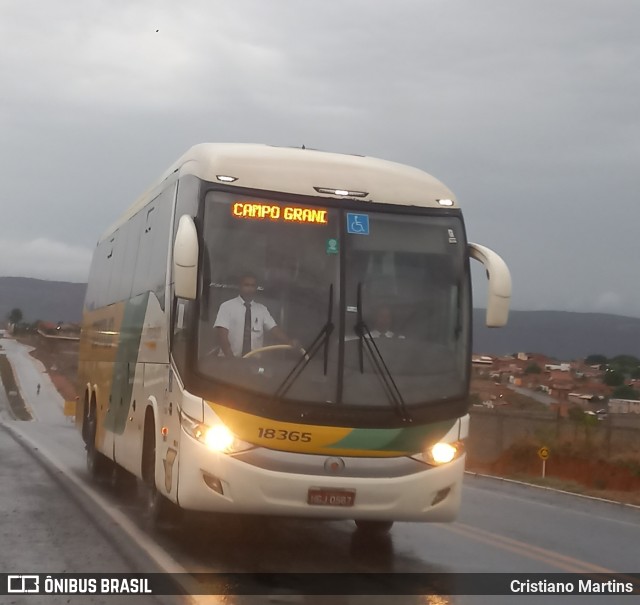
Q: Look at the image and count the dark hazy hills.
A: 2